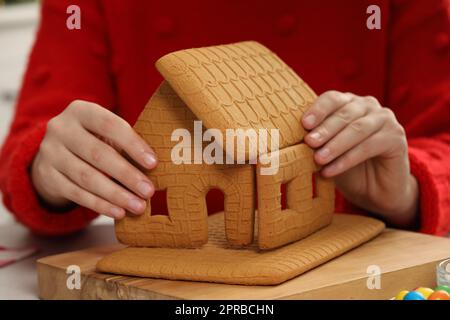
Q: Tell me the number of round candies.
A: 5